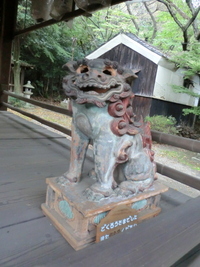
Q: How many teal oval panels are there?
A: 3